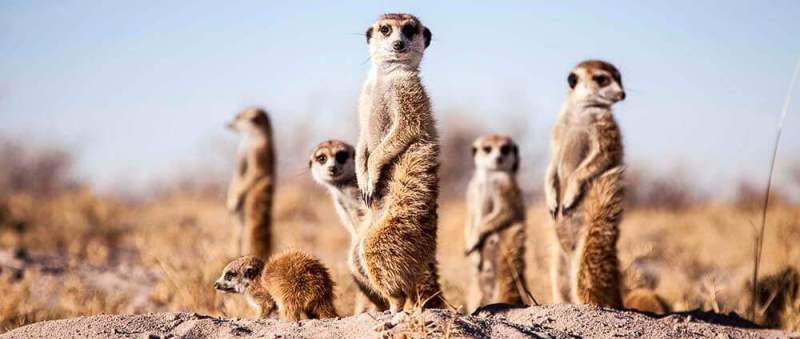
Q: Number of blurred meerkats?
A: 2